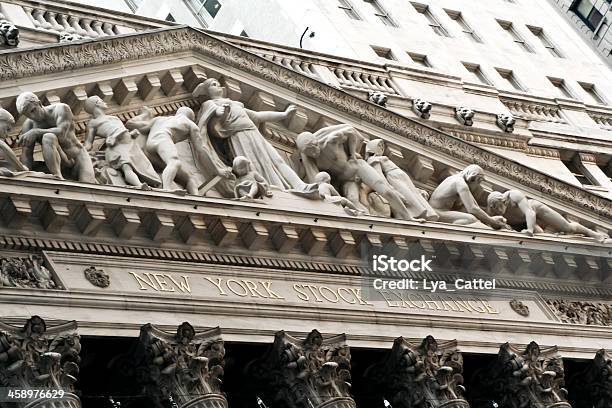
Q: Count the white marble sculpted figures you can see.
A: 11